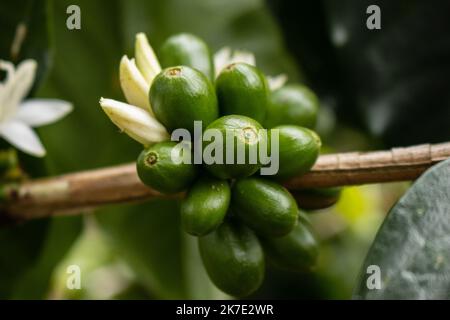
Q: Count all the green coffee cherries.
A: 12